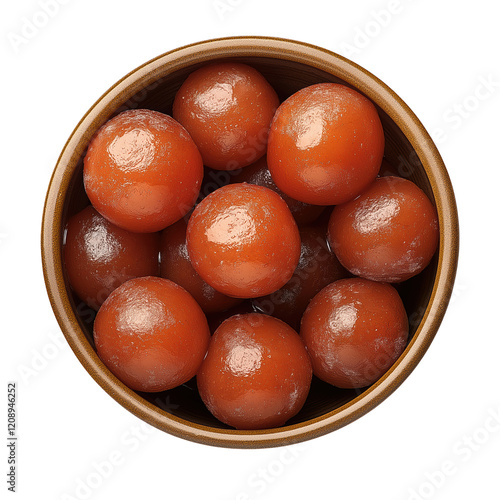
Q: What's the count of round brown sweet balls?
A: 12